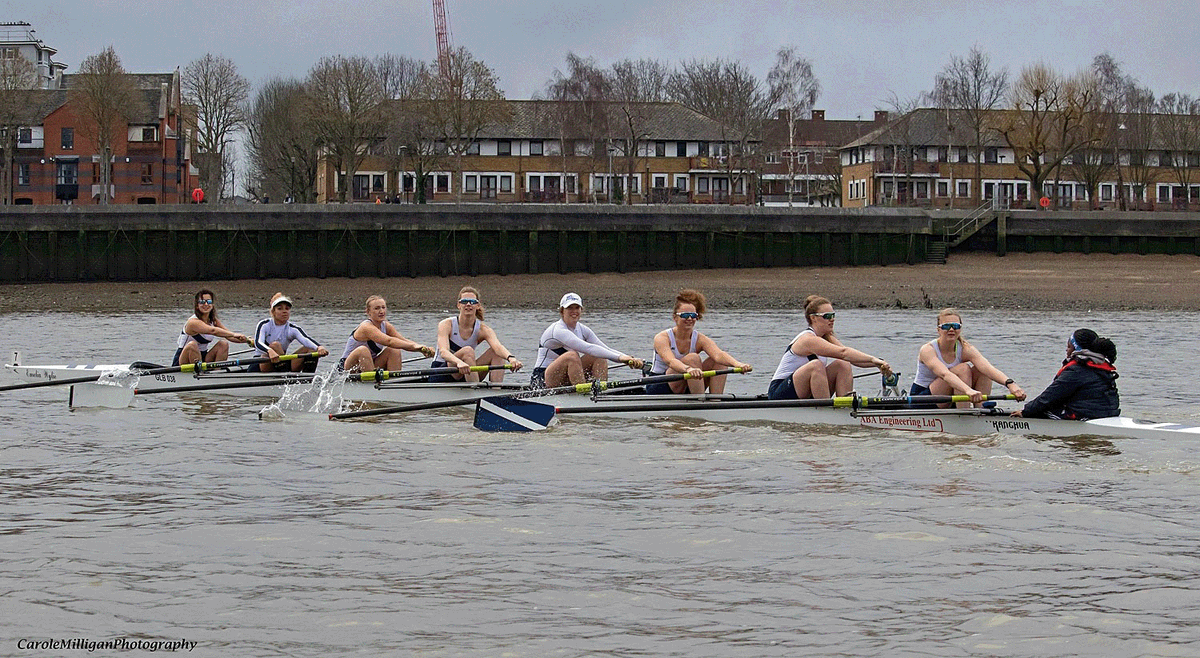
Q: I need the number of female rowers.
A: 8